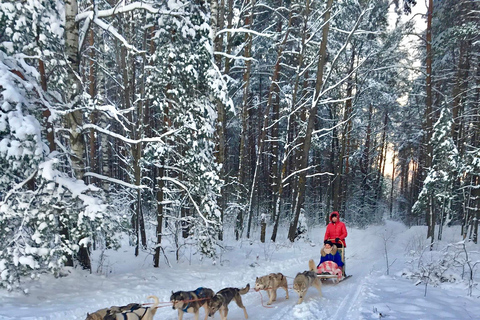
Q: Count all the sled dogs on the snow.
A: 6